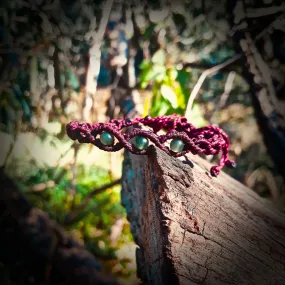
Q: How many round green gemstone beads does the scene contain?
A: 3